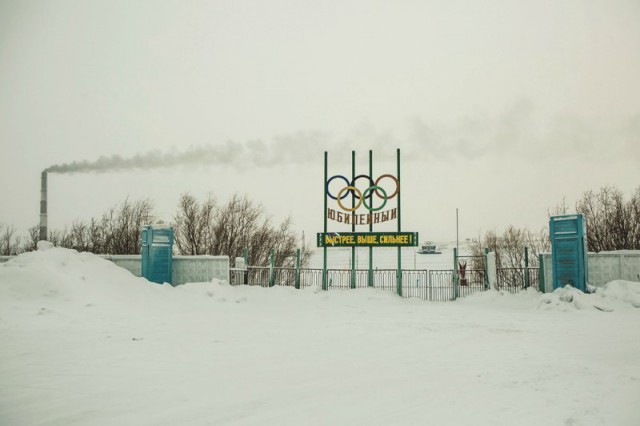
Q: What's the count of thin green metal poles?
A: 4